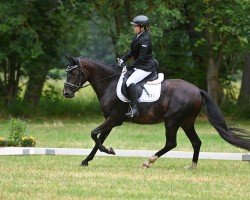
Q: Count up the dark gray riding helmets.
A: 1